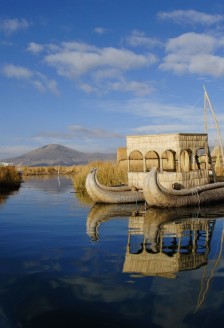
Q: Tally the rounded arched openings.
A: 5